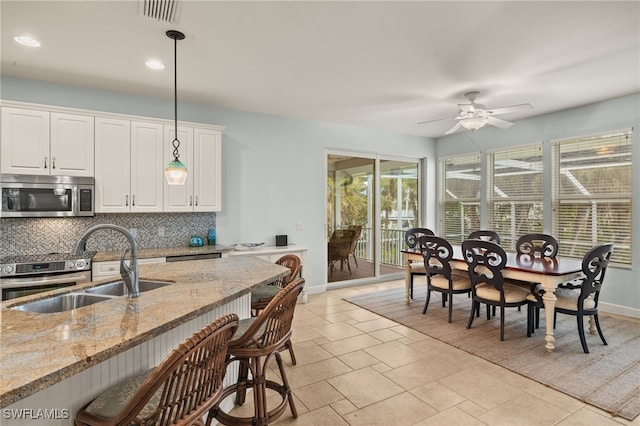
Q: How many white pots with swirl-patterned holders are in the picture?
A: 0